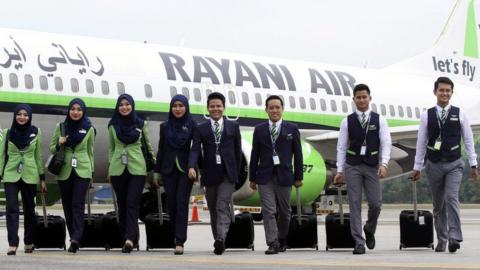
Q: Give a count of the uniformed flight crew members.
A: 8